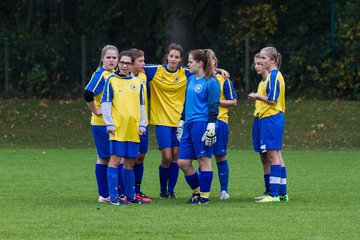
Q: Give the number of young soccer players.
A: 8